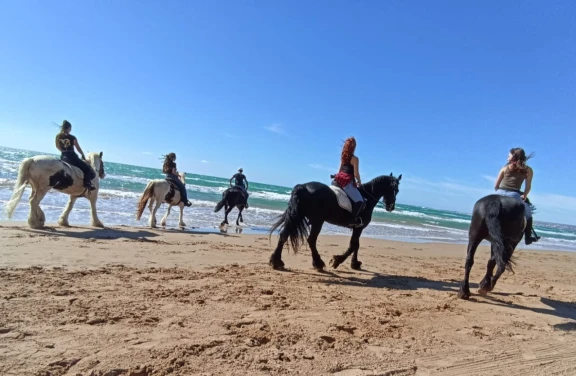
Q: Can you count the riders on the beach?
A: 5